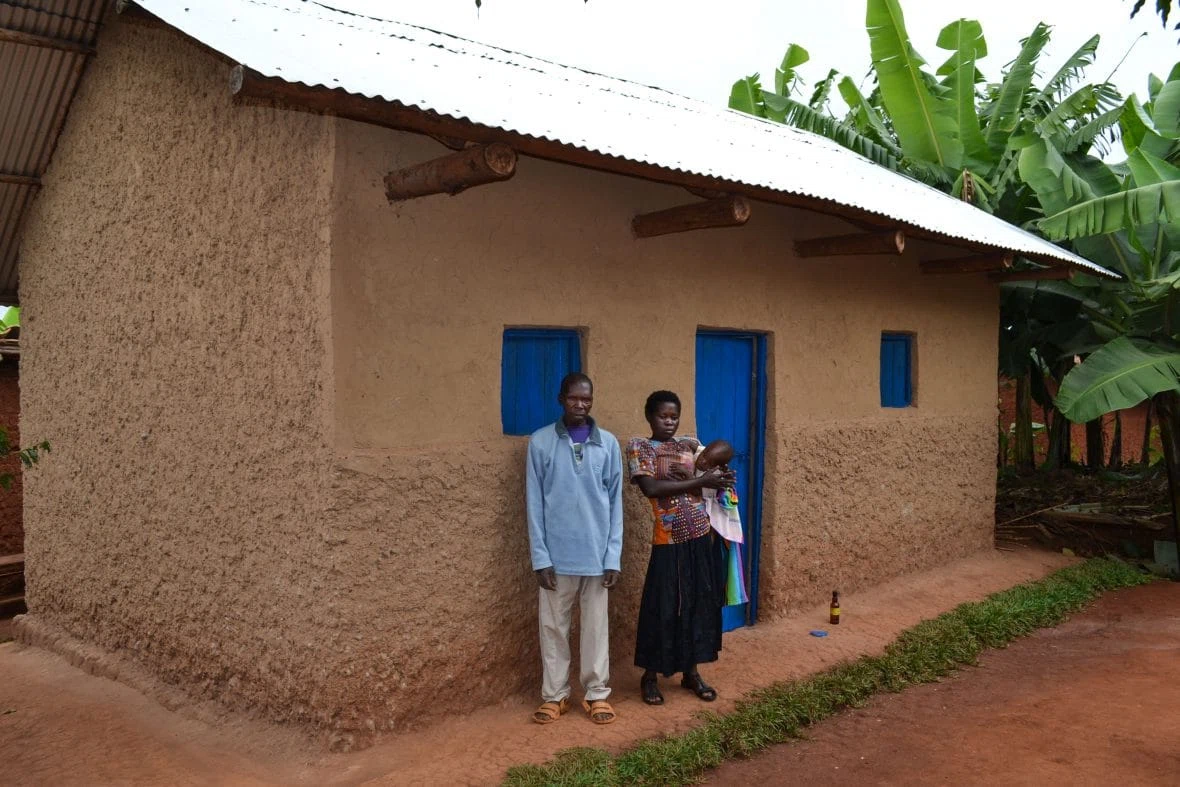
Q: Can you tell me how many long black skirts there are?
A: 1